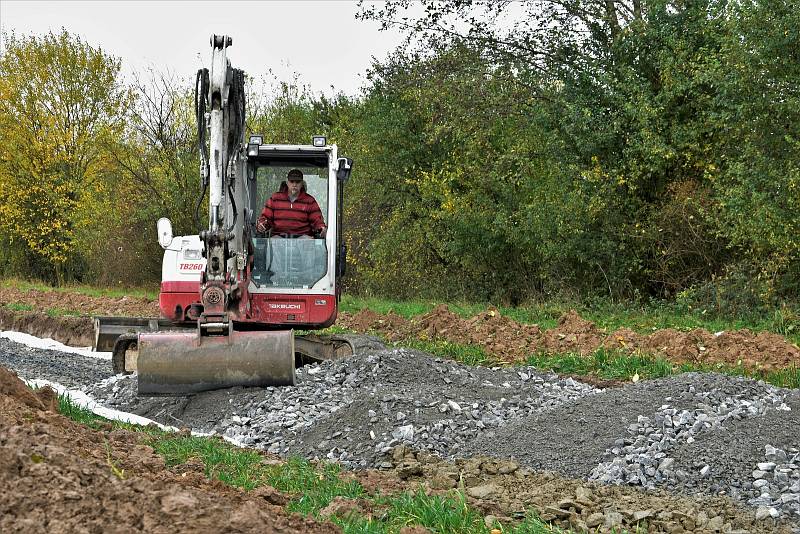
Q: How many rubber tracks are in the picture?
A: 2